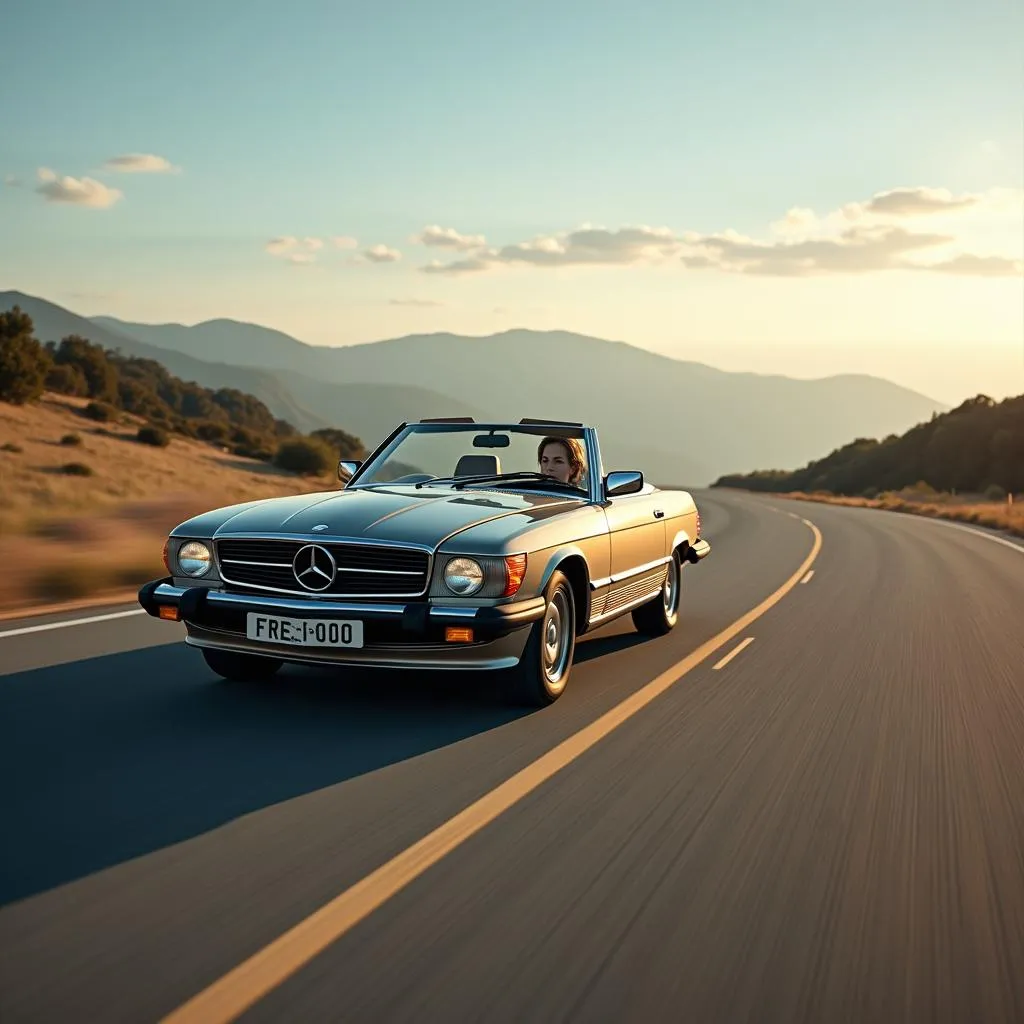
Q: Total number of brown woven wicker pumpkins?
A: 0